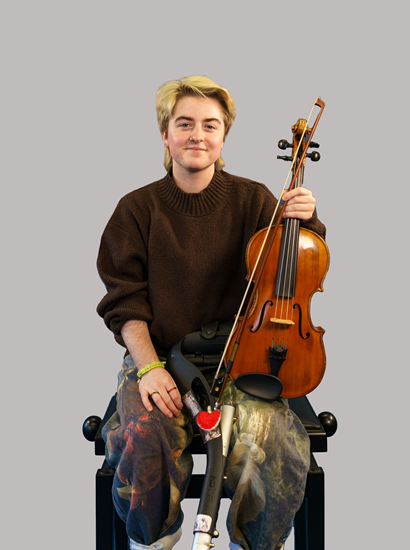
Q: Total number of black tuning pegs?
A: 4